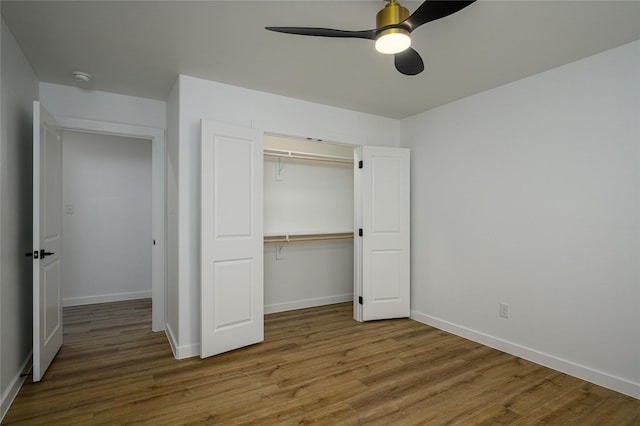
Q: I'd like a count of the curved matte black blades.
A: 3